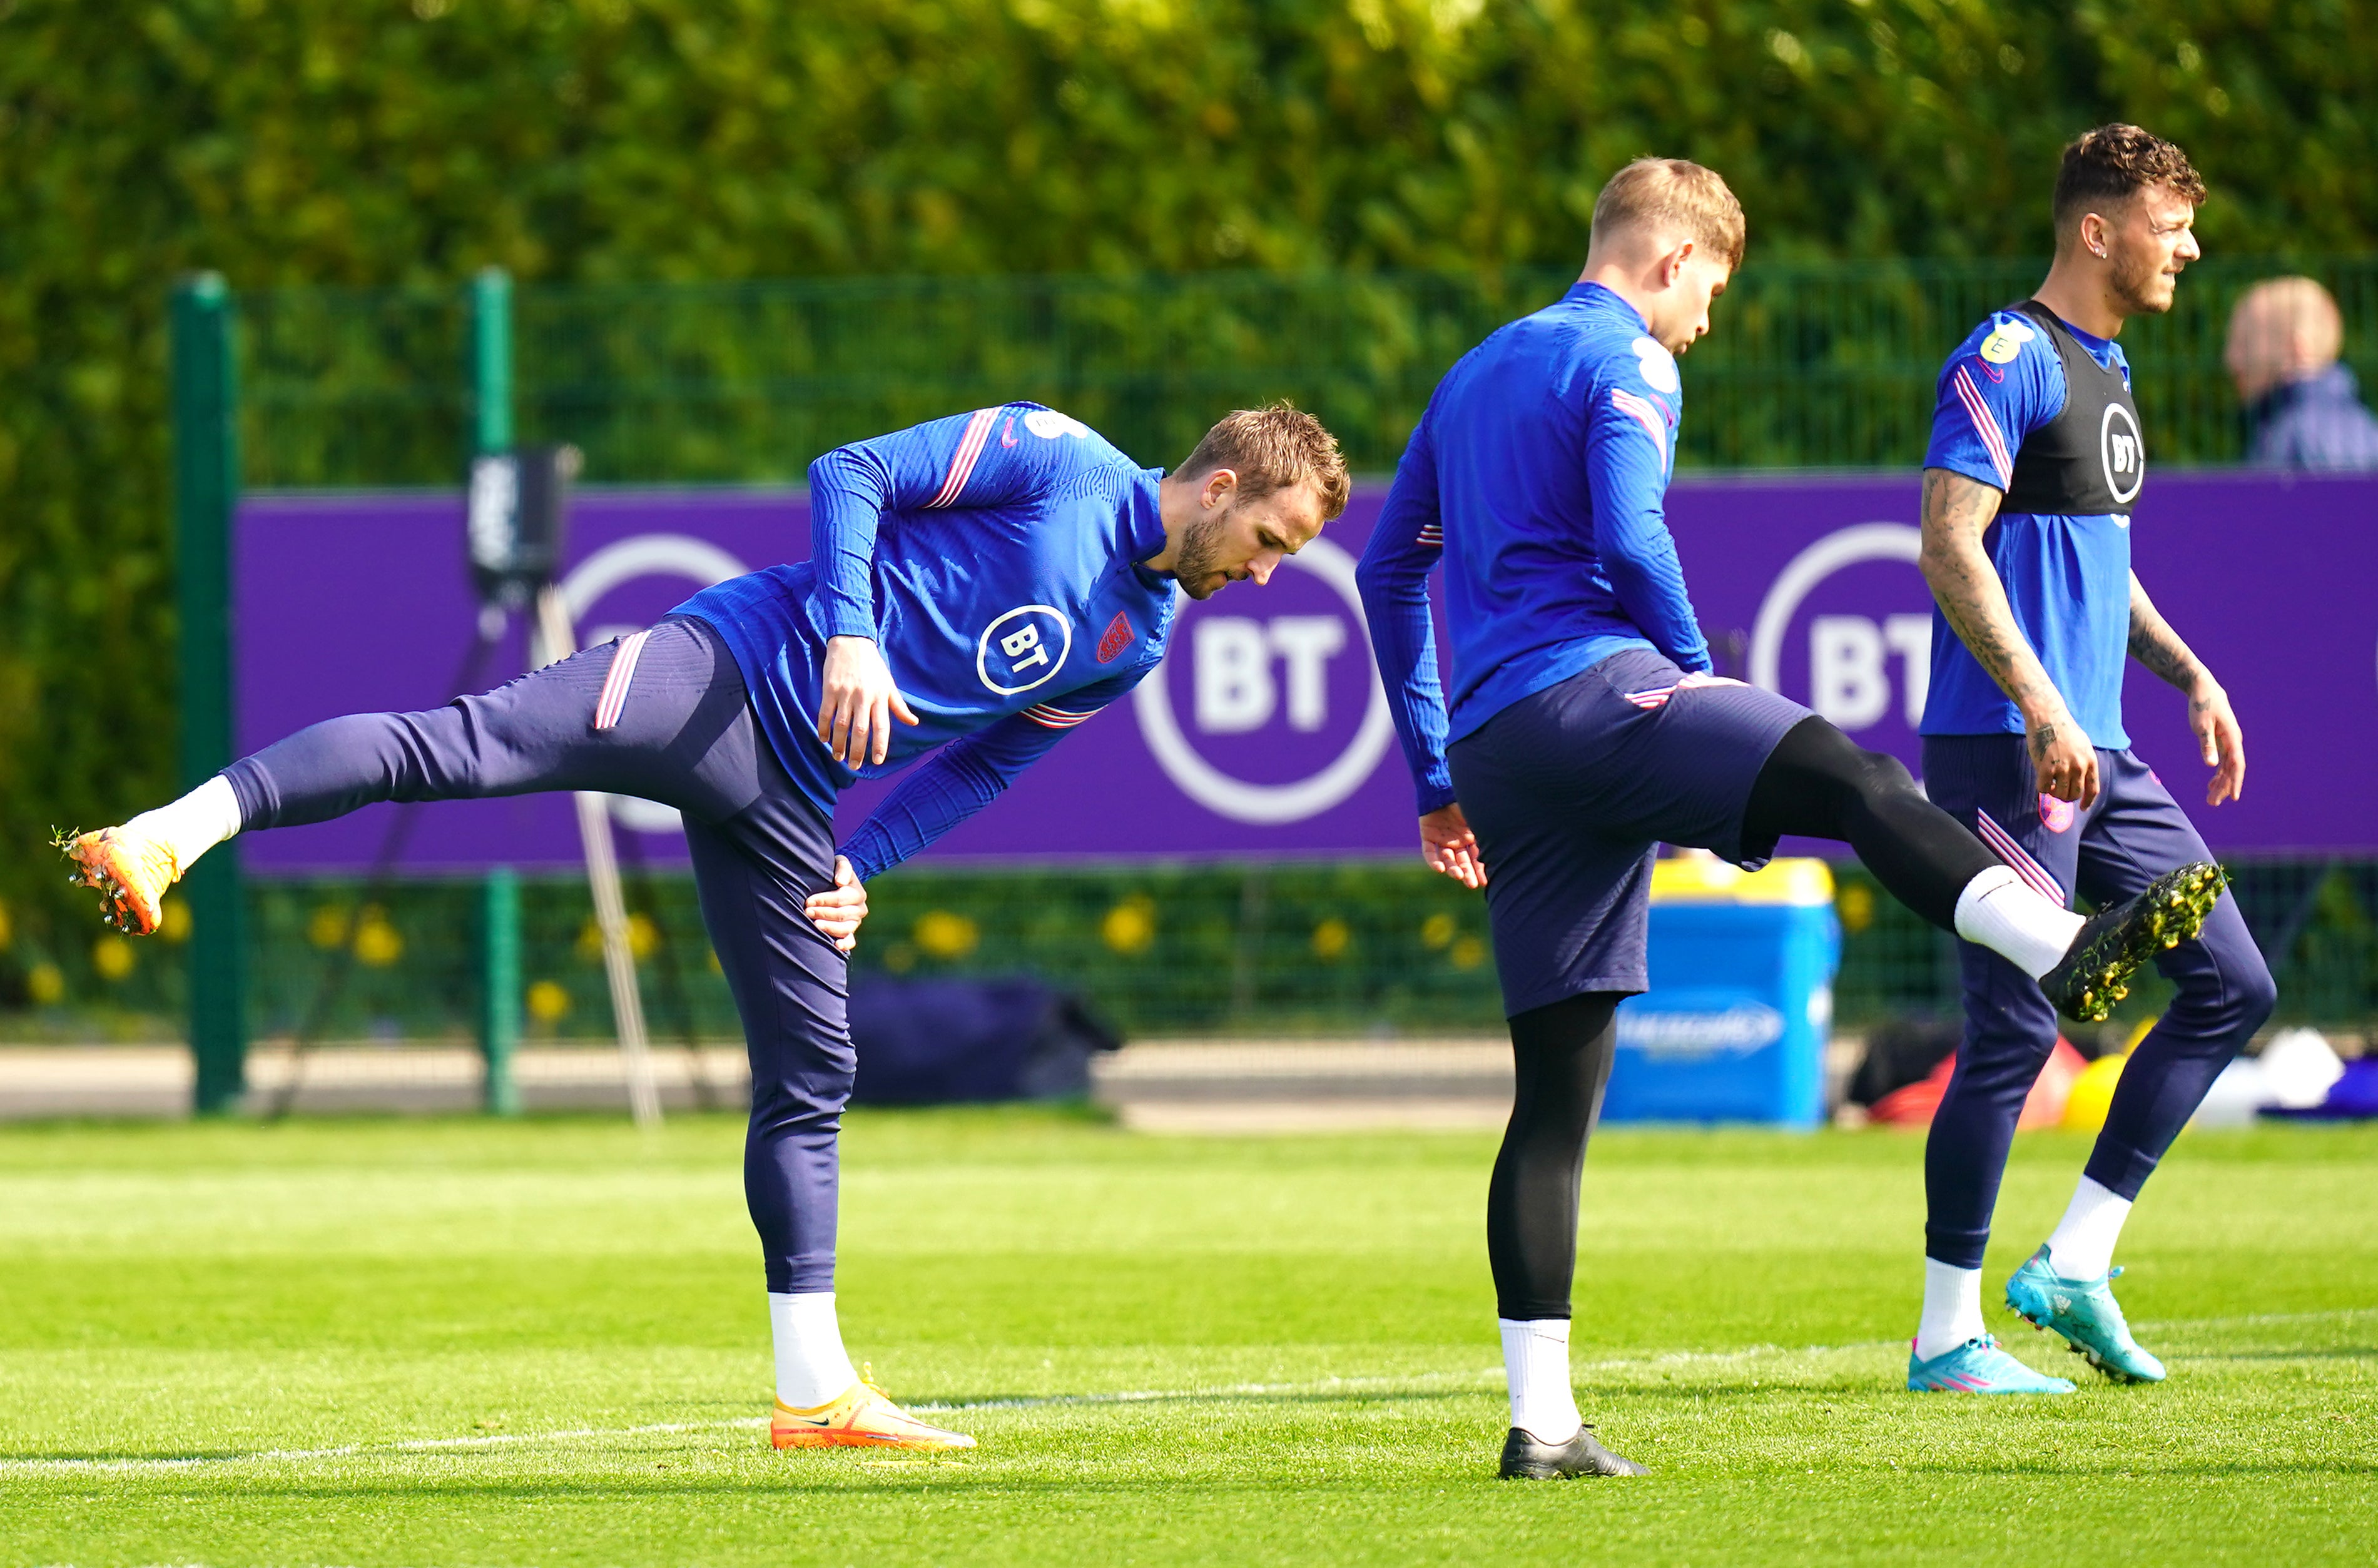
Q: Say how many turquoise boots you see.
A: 2